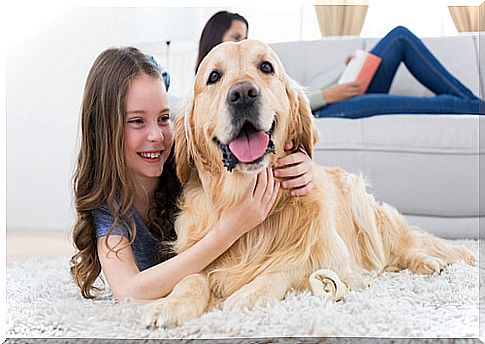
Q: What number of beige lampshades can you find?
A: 2